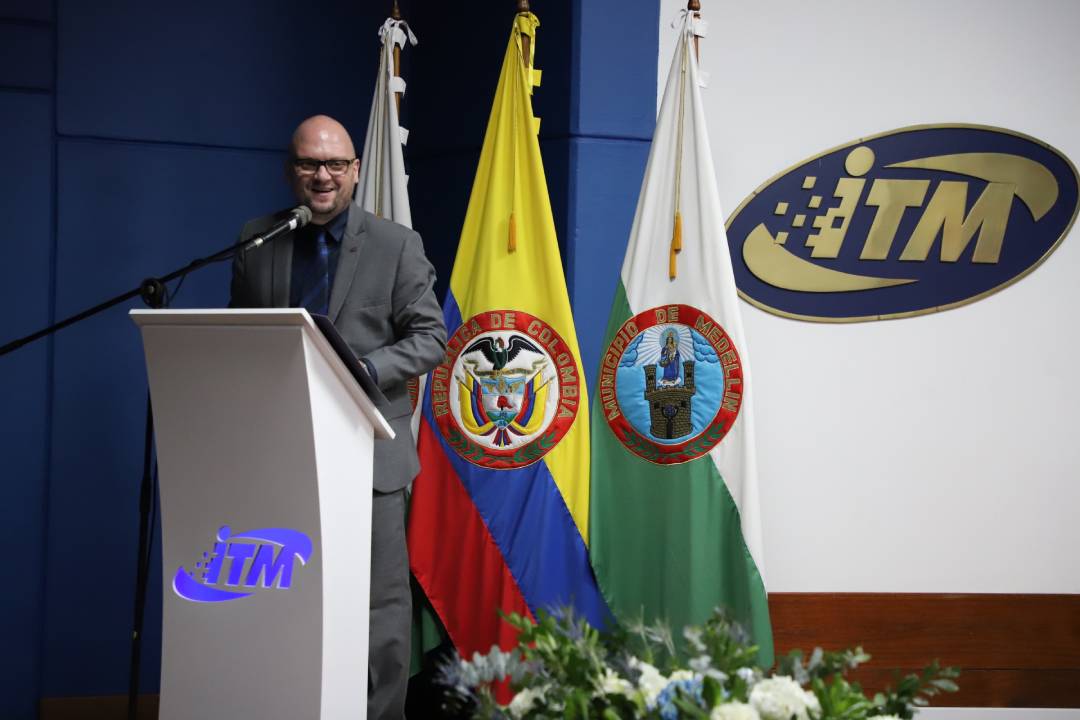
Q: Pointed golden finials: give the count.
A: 0